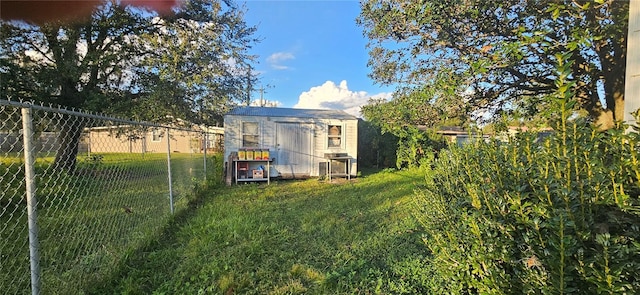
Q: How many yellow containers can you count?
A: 4